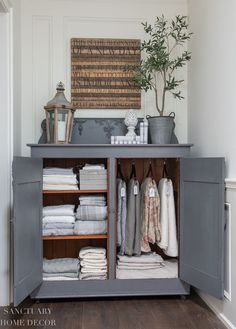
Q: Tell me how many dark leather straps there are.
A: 4